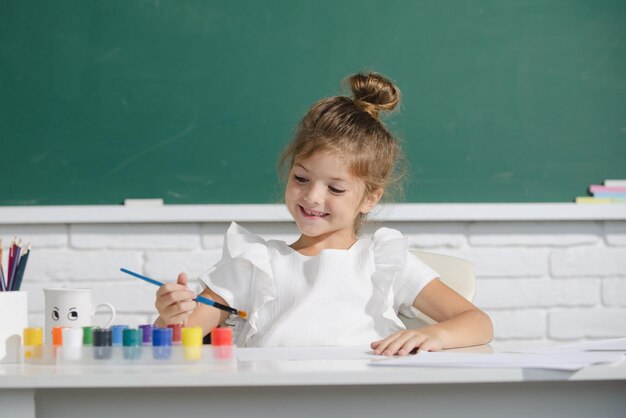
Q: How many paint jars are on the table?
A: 12